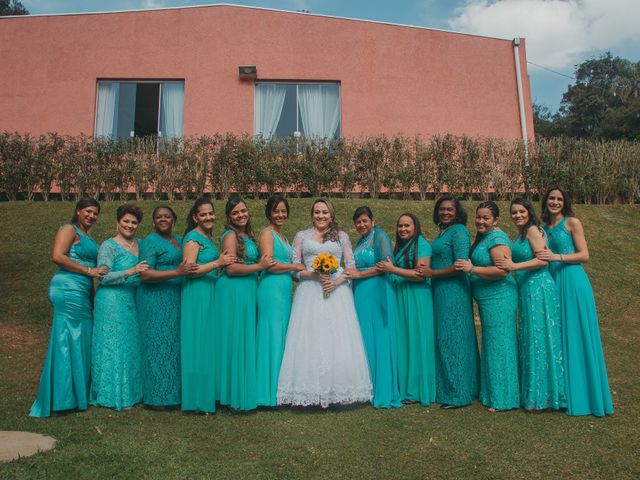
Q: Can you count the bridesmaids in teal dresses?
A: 12